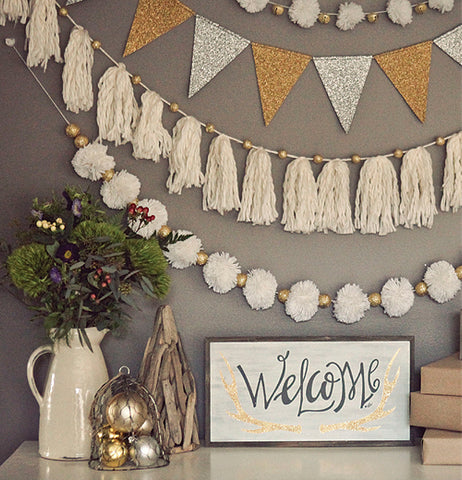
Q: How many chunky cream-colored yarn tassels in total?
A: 13